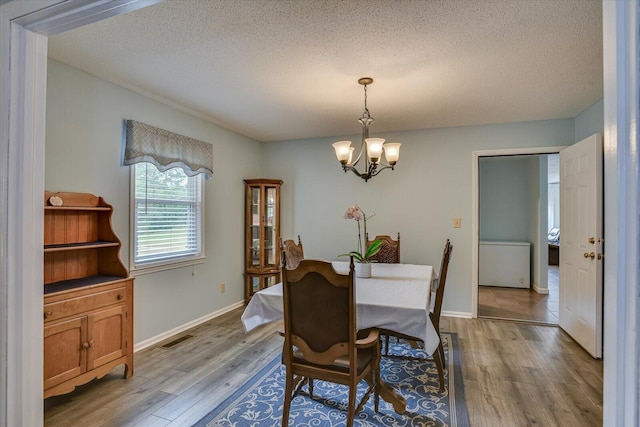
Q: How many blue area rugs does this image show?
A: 1